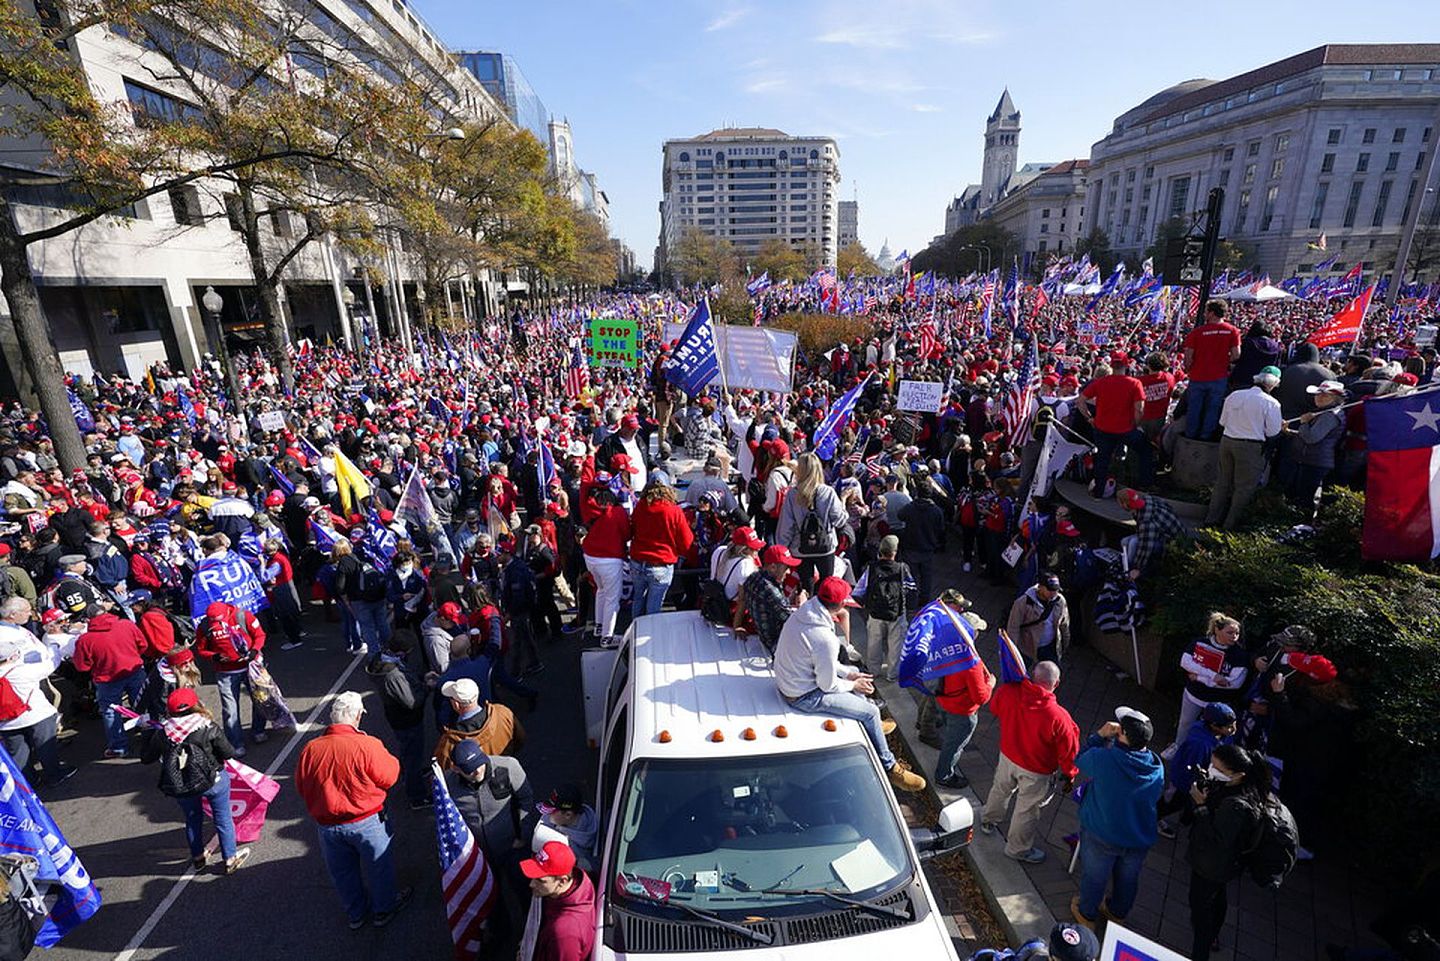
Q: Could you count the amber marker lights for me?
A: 5